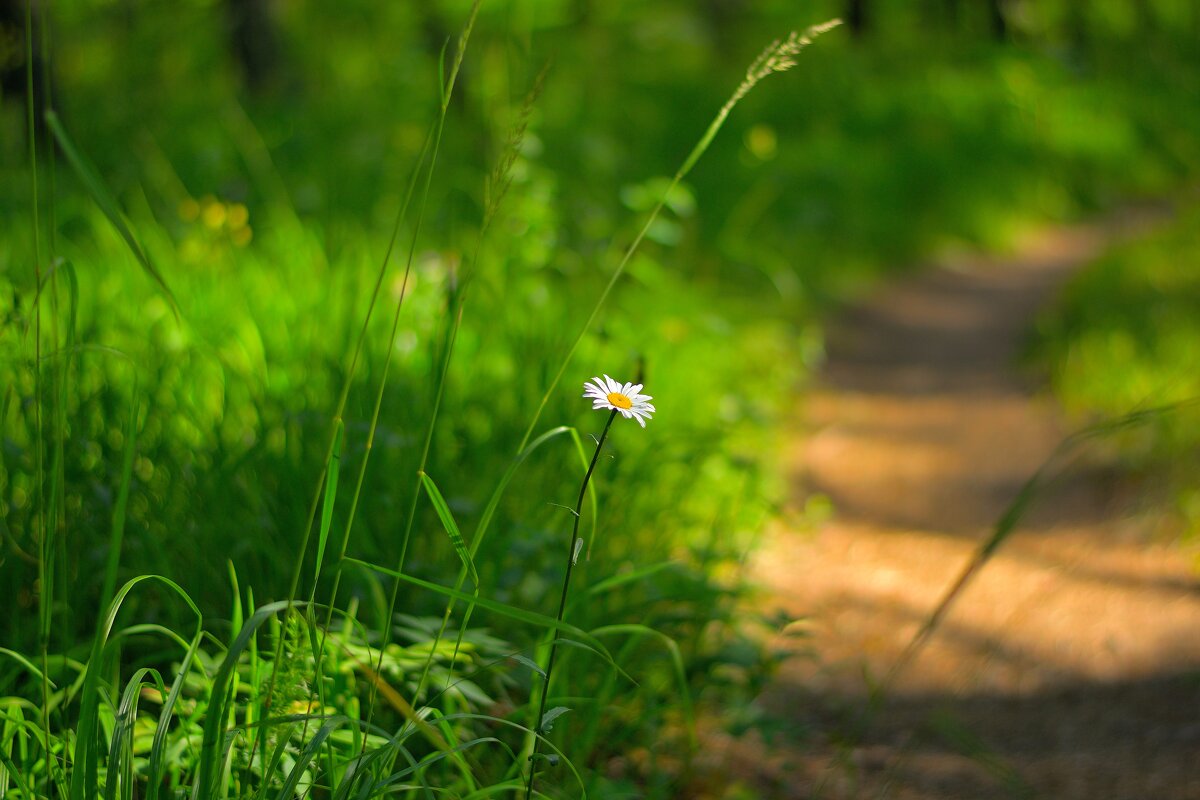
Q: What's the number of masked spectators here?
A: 0